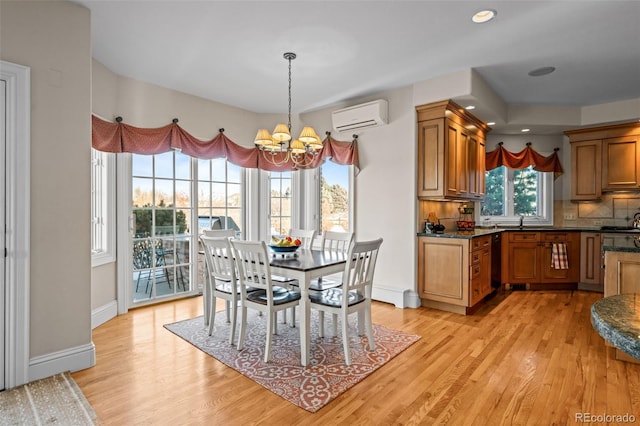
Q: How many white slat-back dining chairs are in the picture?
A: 6